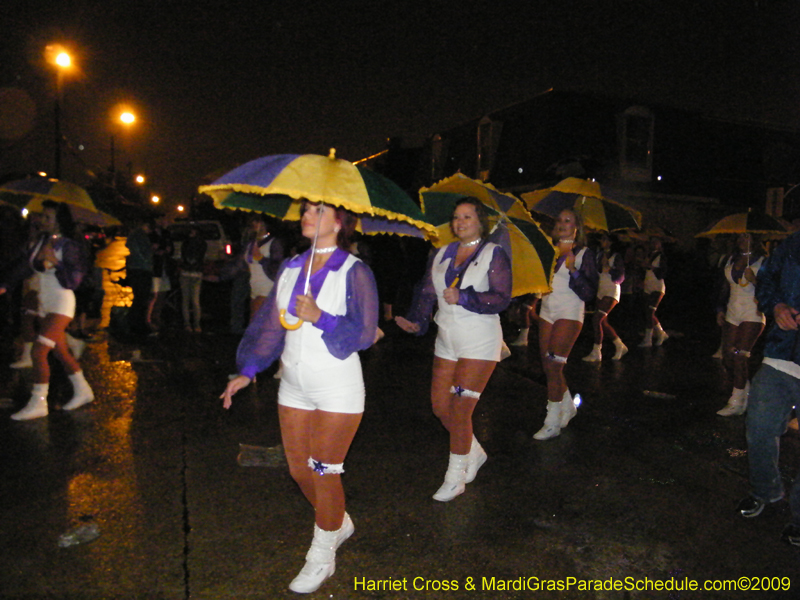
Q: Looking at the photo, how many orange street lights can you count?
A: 5